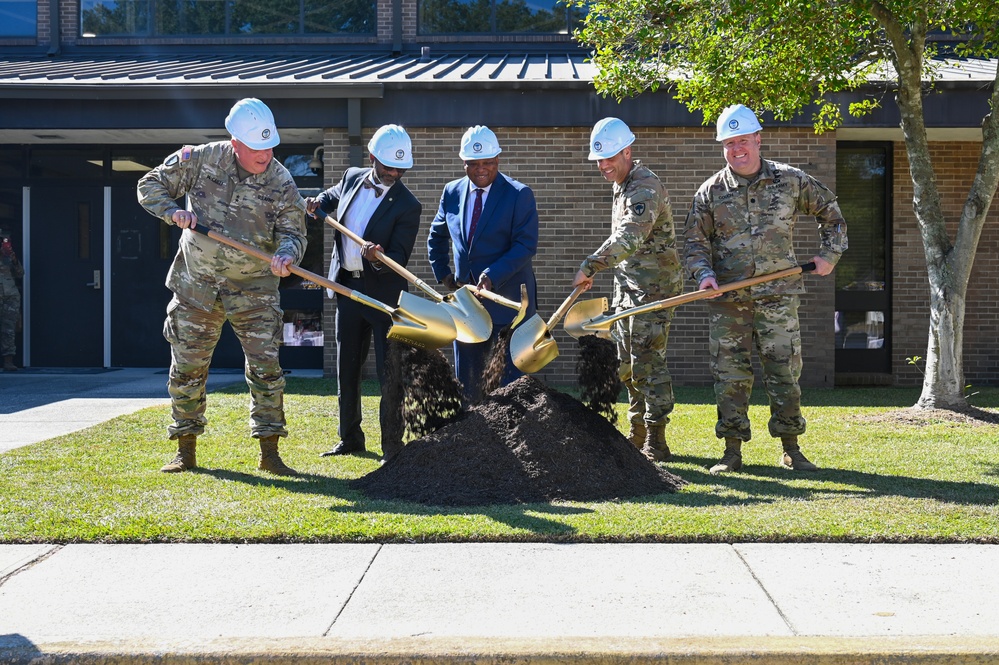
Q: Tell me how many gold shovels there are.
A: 5